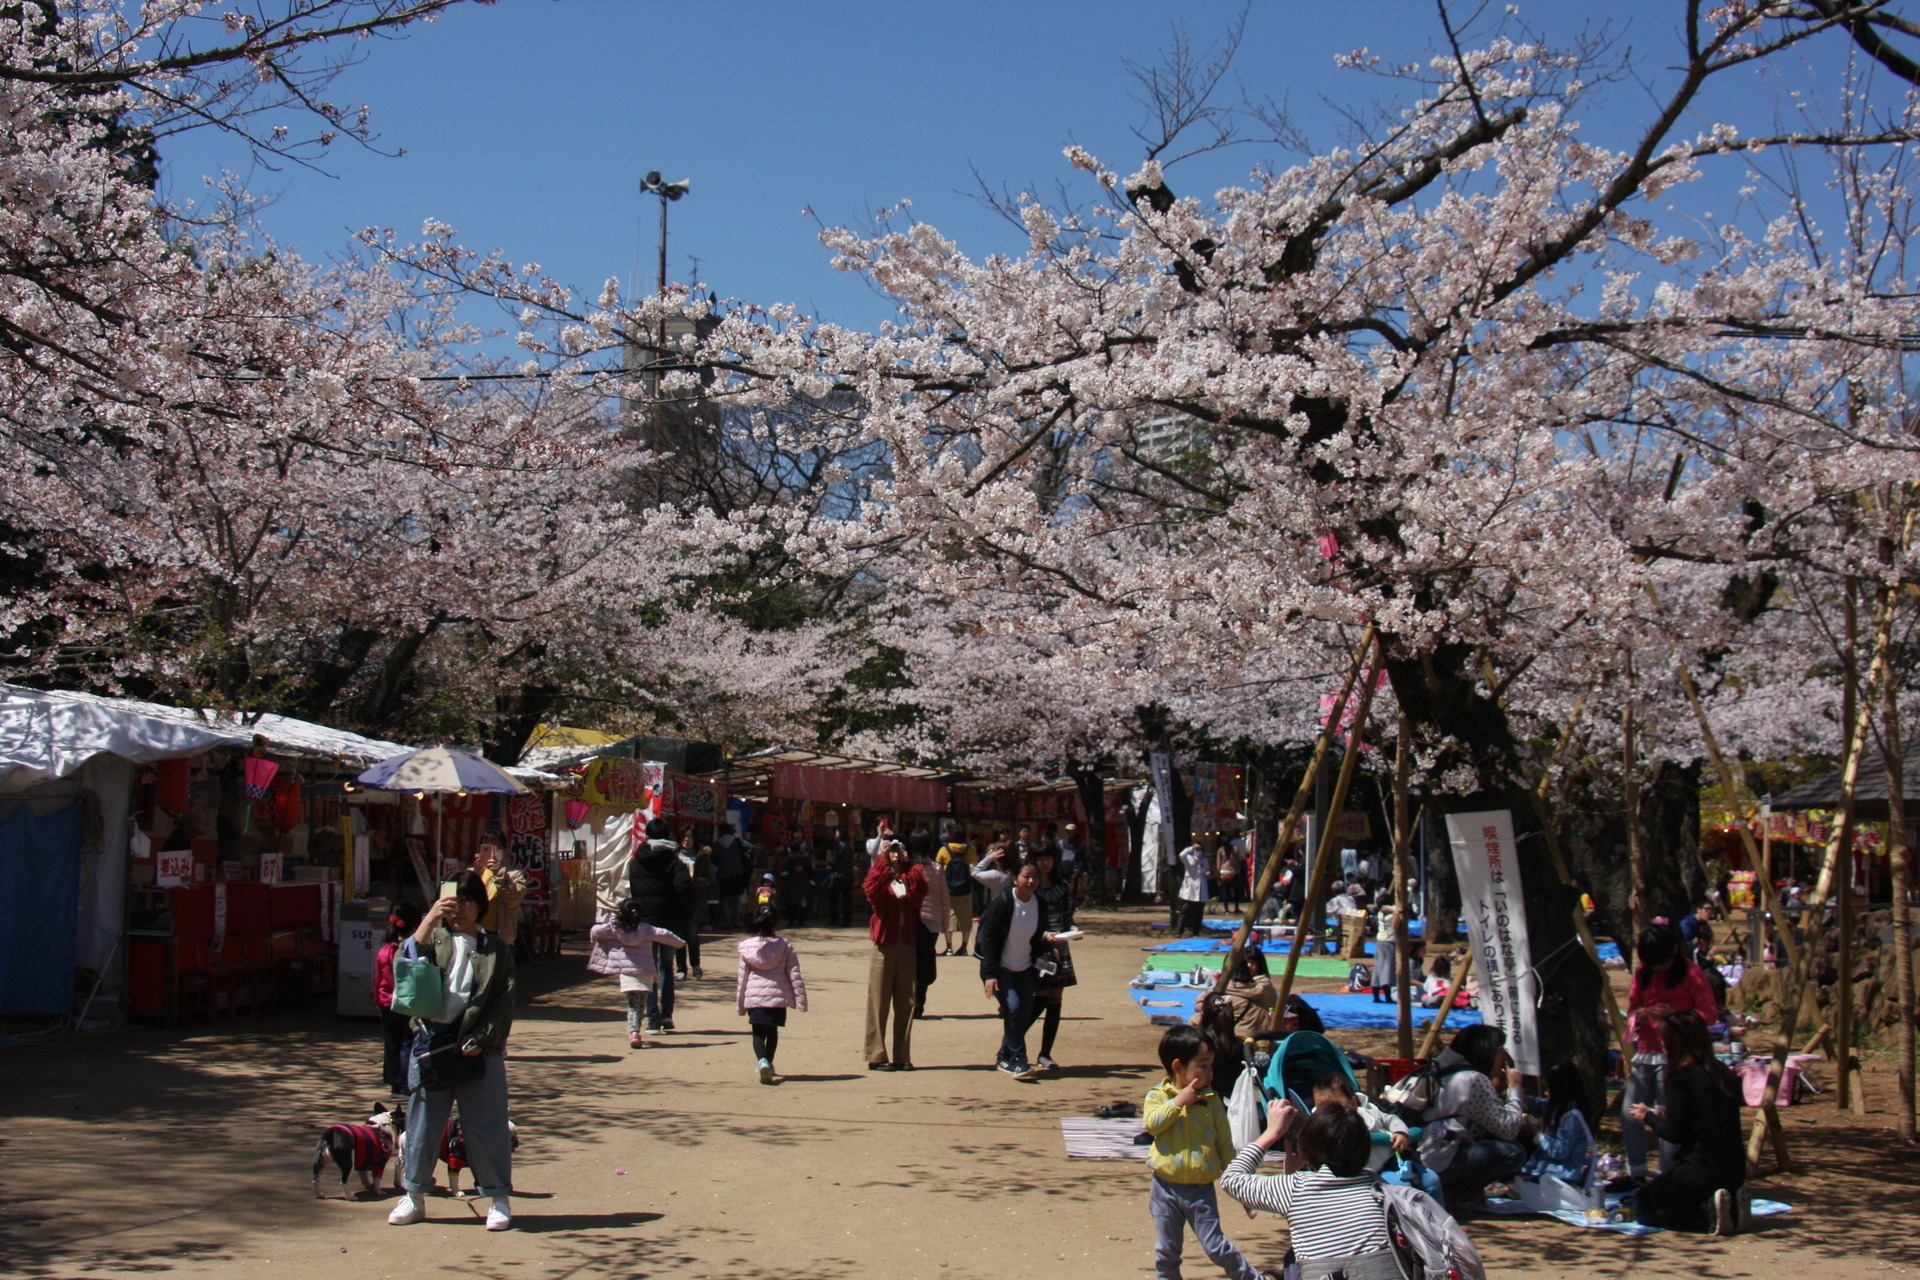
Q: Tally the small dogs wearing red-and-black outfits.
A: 2